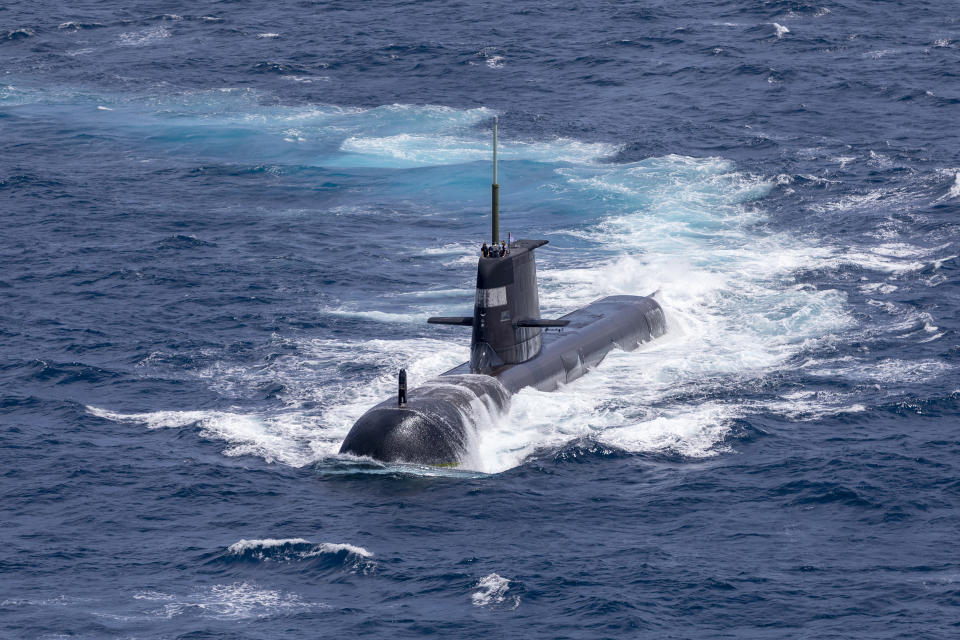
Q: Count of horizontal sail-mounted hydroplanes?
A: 2